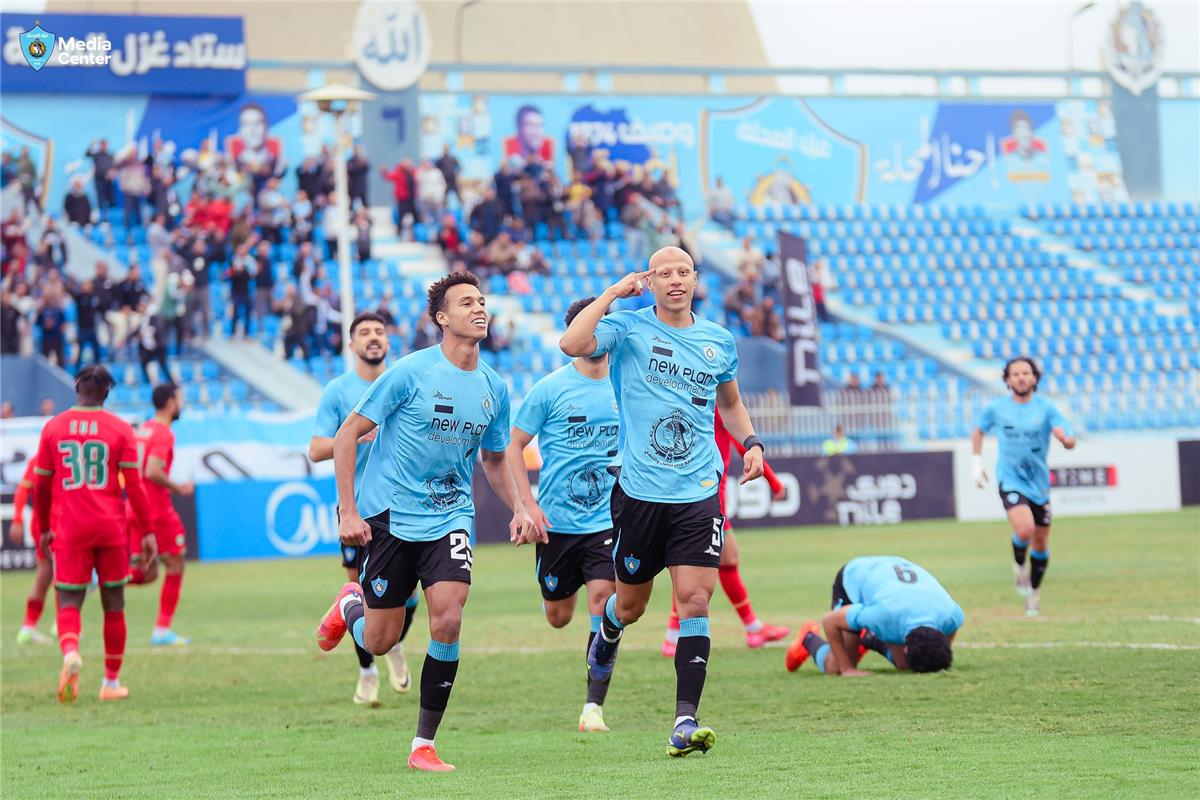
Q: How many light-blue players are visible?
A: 6